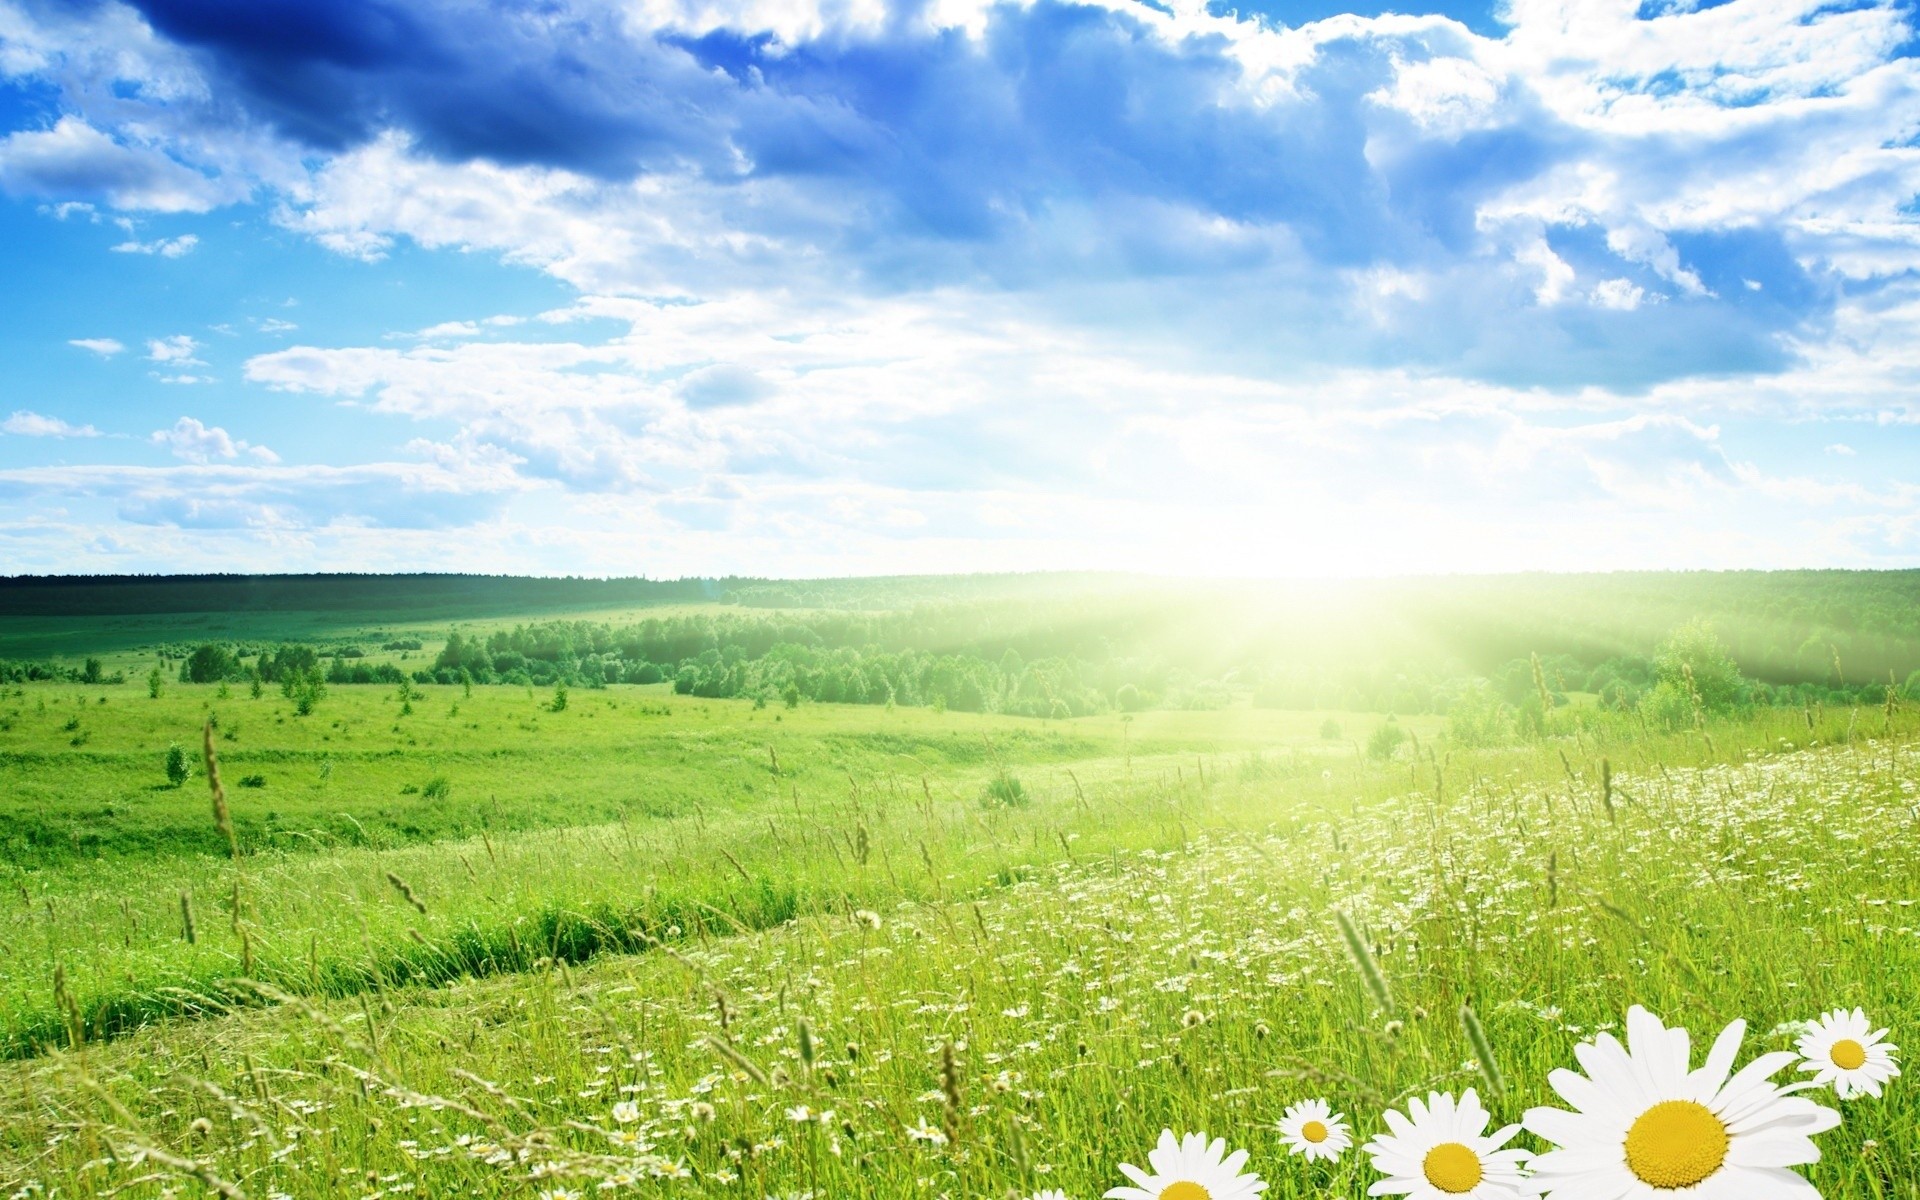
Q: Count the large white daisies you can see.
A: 5